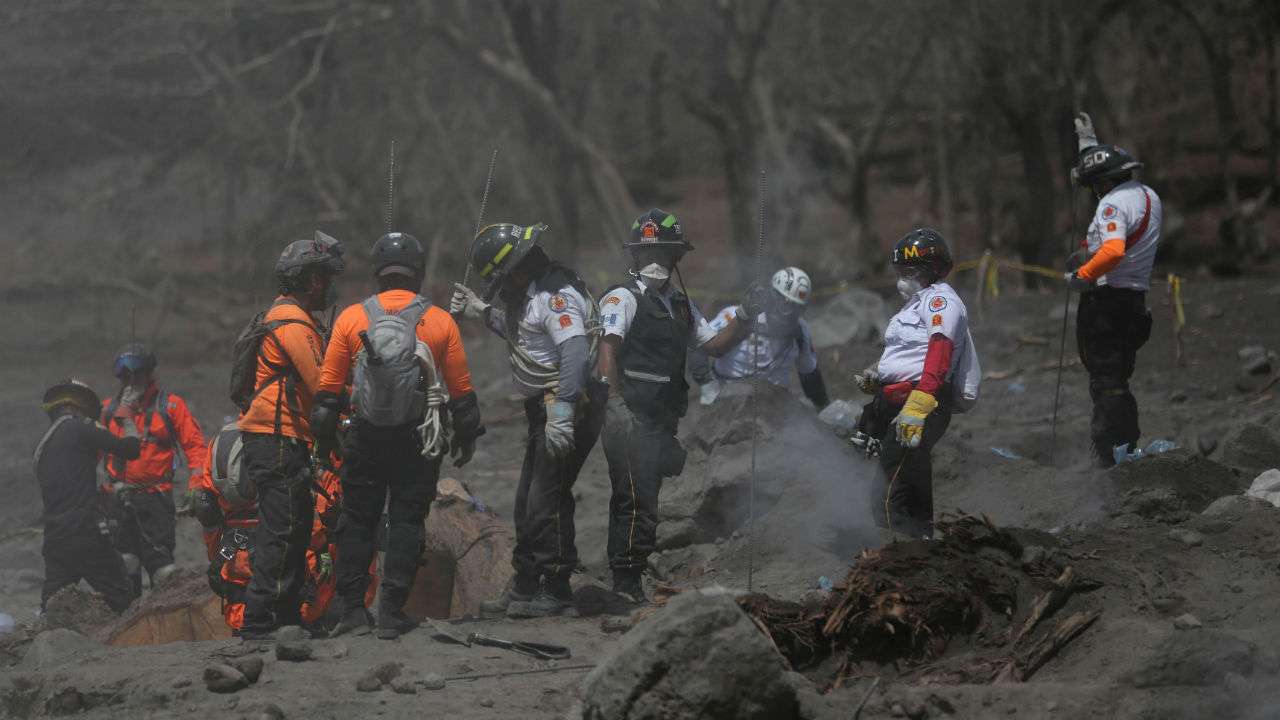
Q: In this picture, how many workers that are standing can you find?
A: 8